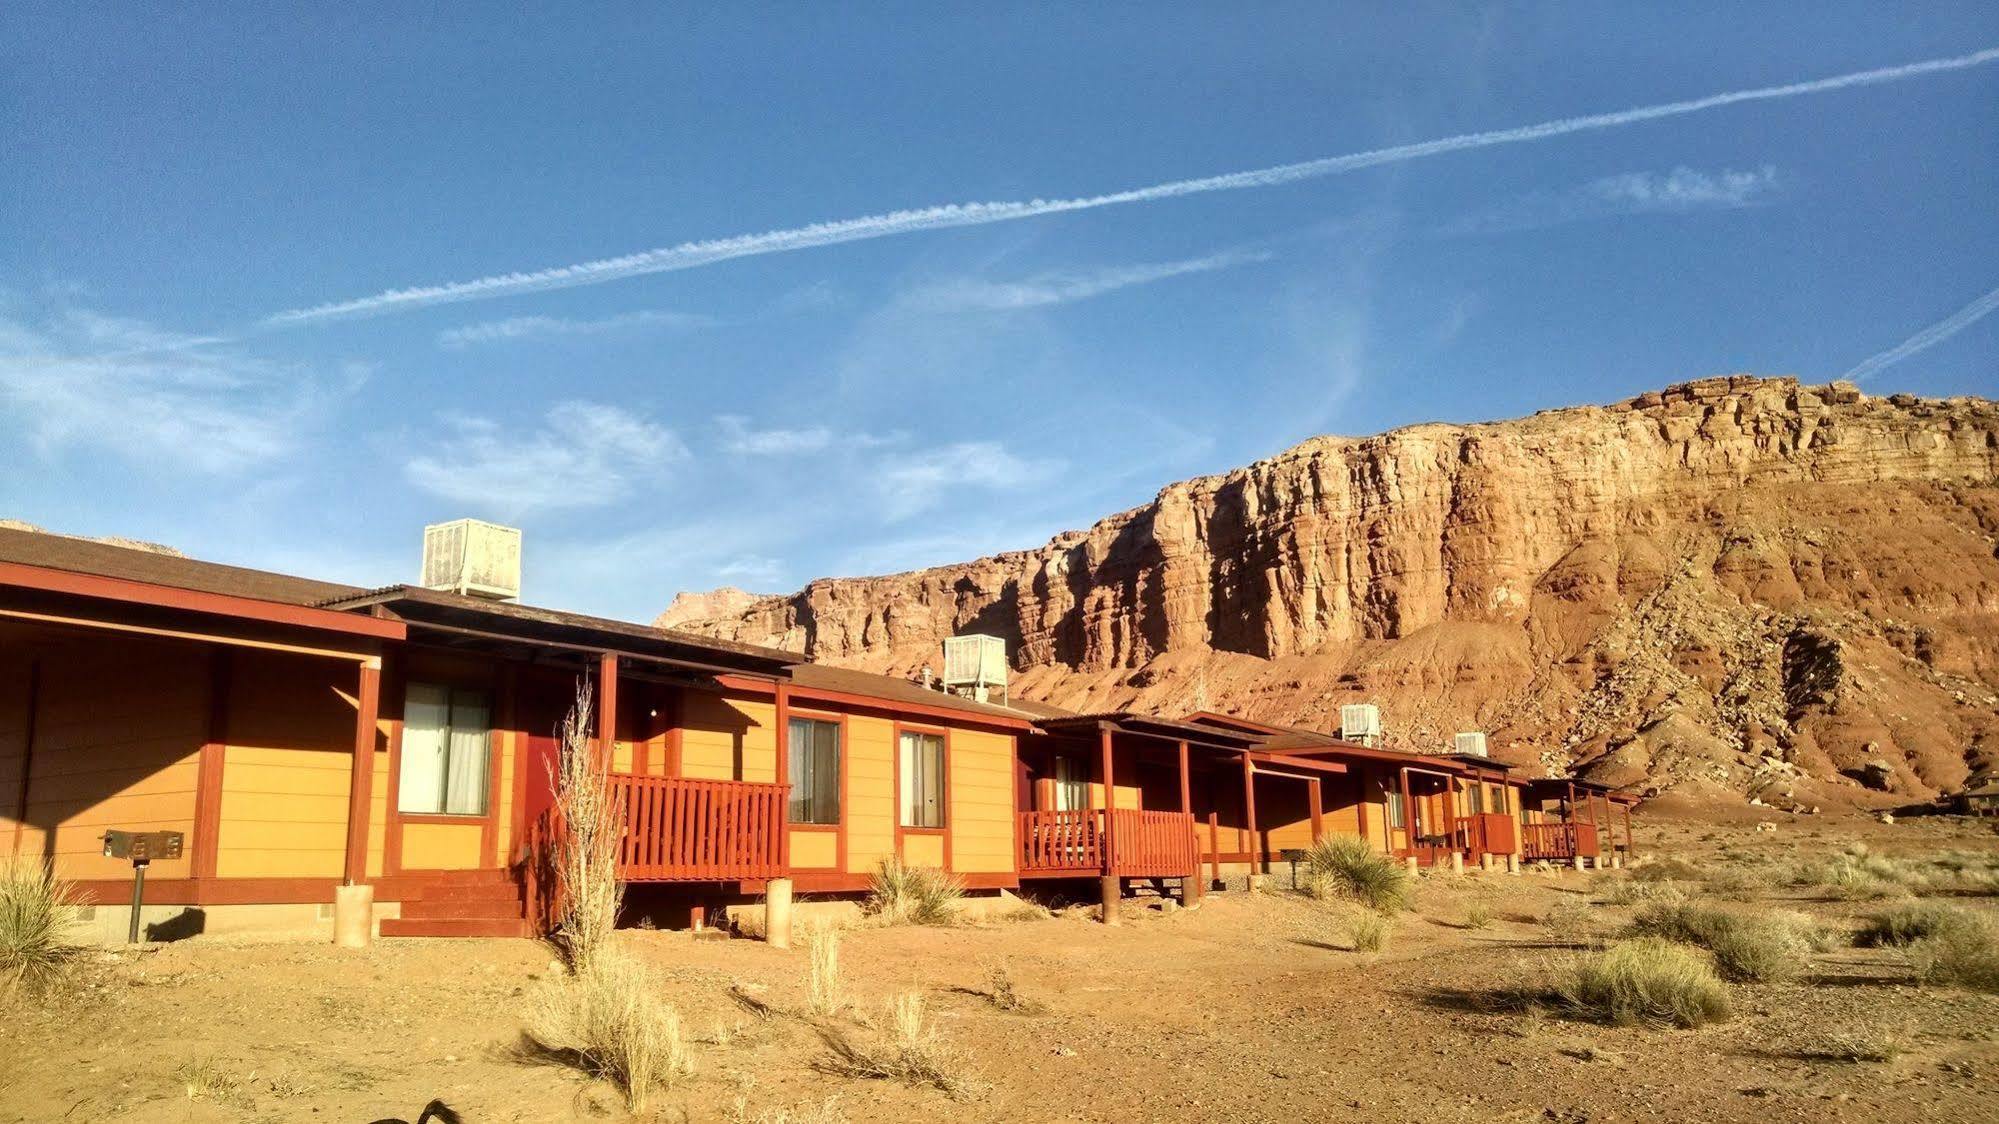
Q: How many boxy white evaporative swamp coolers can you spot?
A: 4